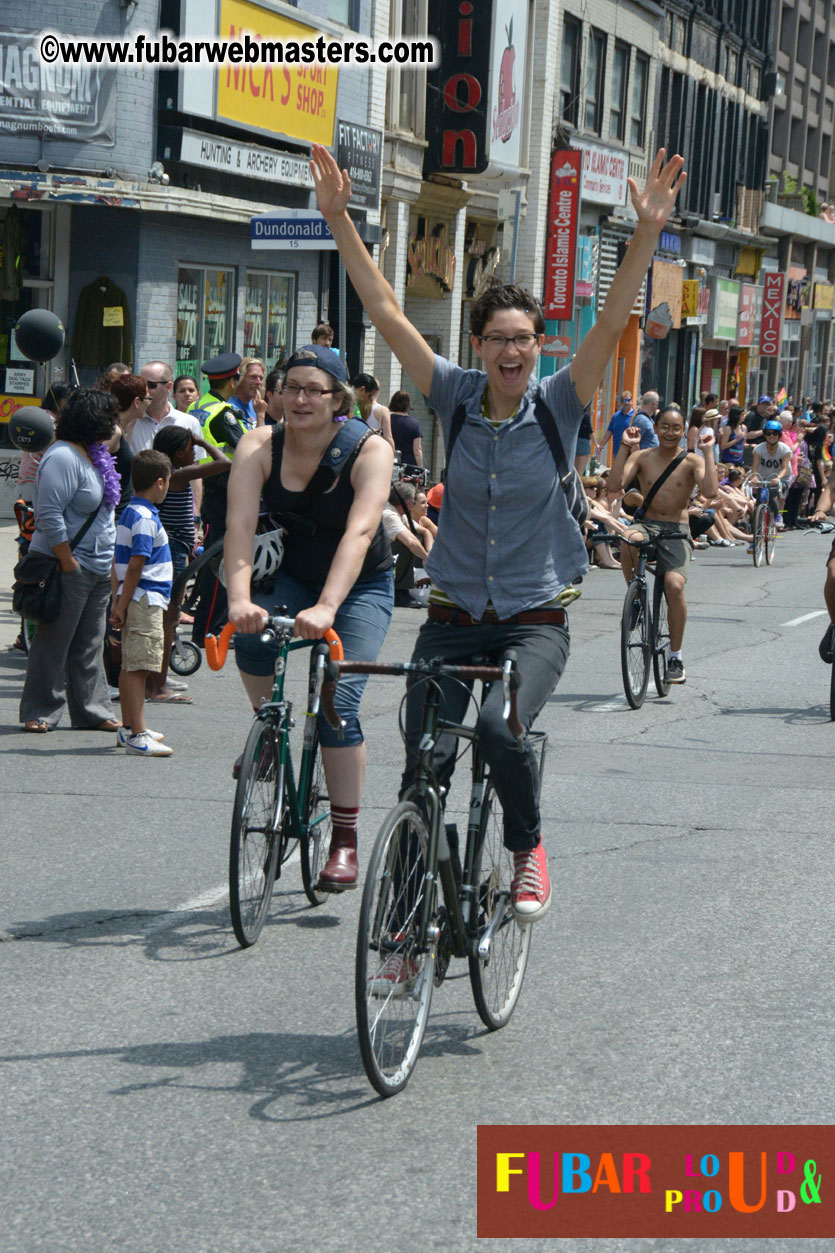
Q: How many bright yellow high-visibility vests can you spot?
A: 1